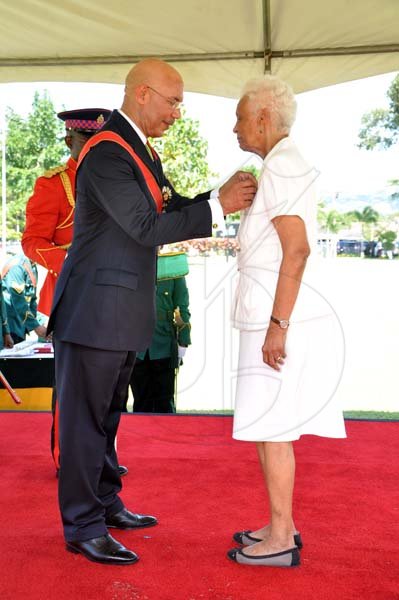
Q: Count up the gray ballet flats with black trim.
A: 2